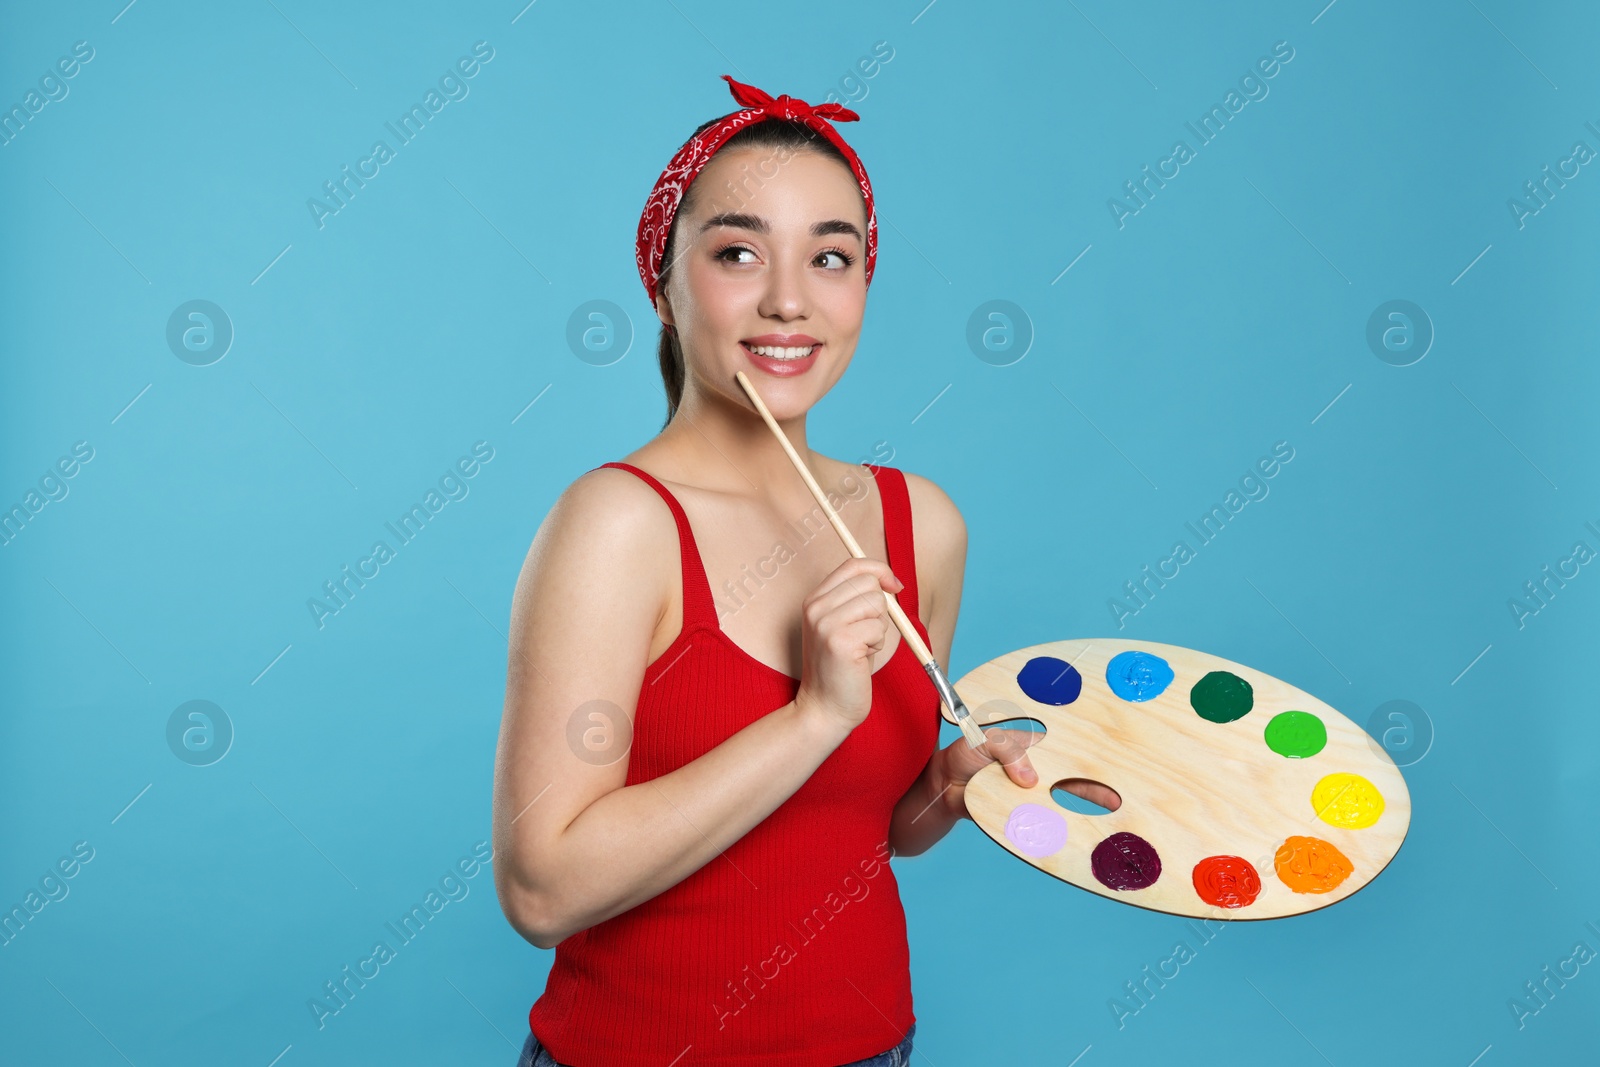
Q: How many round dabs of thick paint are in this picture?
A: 9